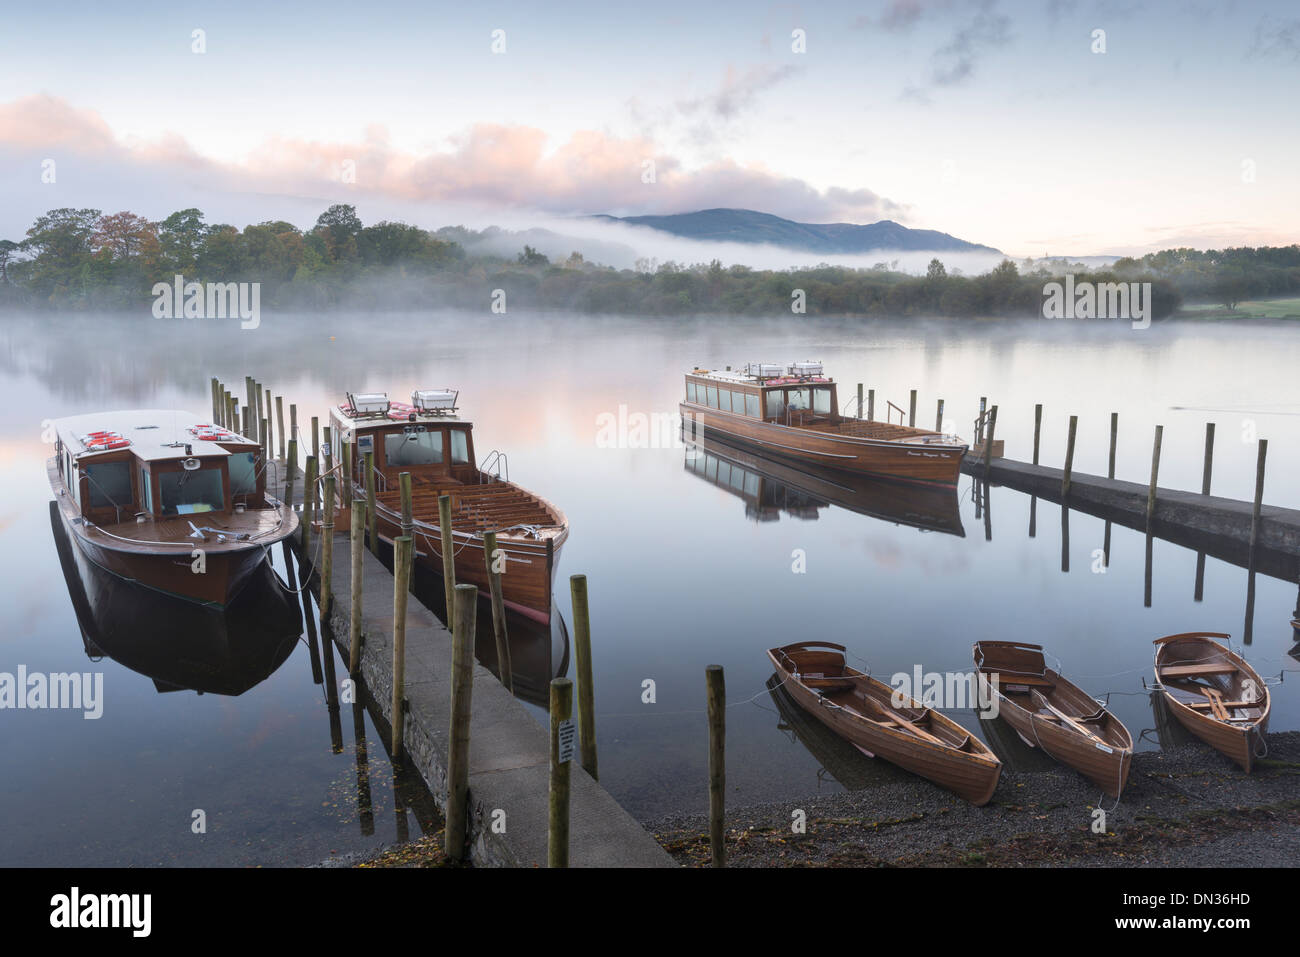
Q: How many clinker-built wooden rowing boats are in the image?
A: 3